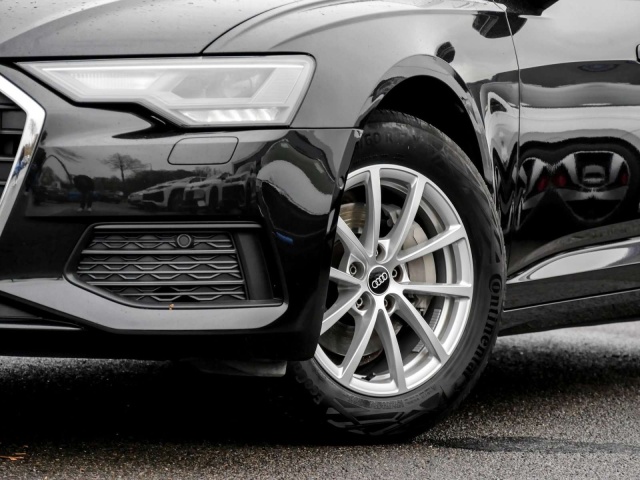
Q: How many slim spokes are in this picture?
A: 10